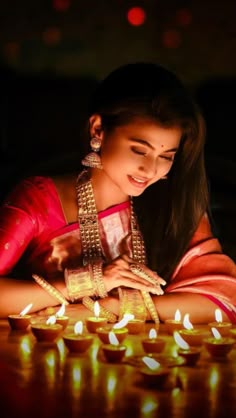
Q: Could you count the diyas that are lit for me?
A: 15